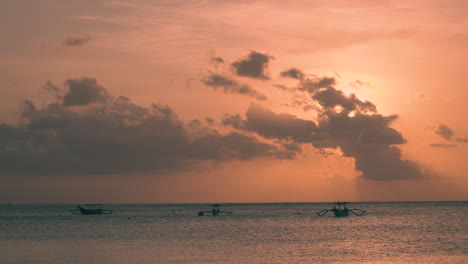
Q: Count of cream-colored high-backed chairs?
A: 0